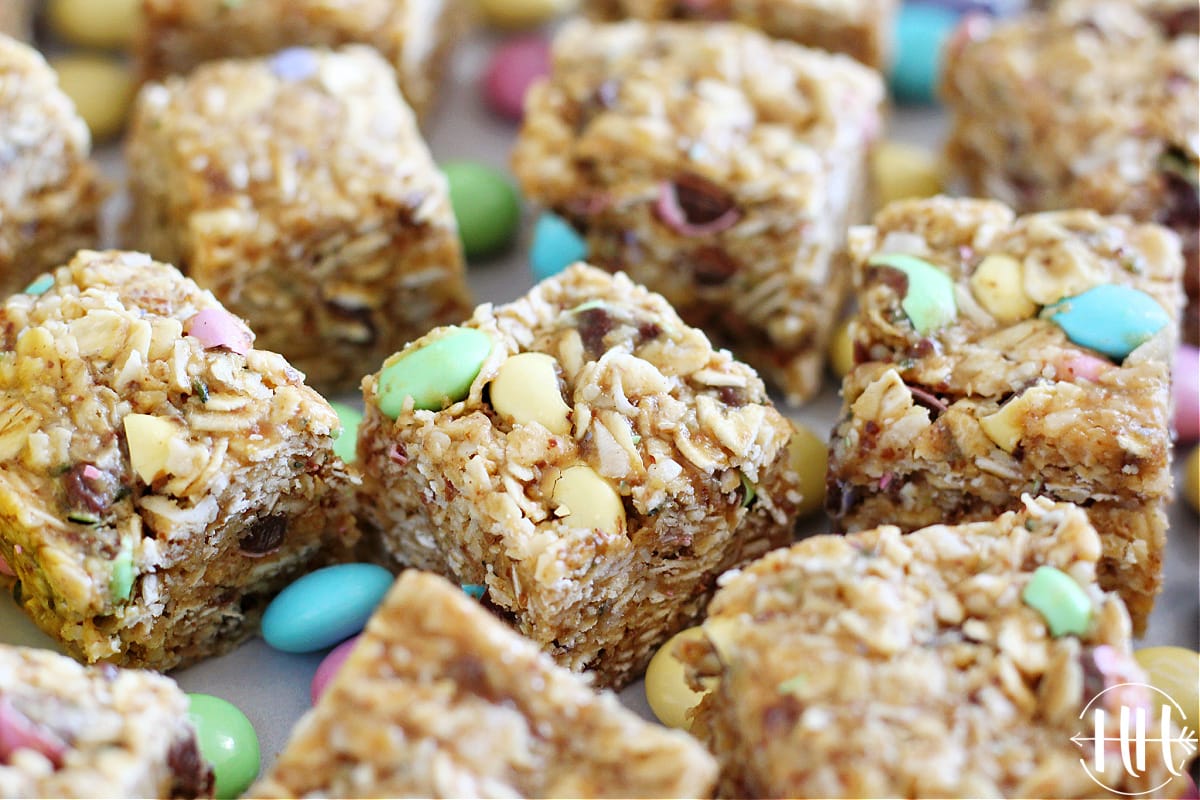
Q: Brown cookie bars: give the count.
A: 12